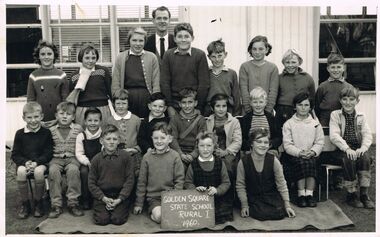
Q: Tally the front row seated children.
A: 4